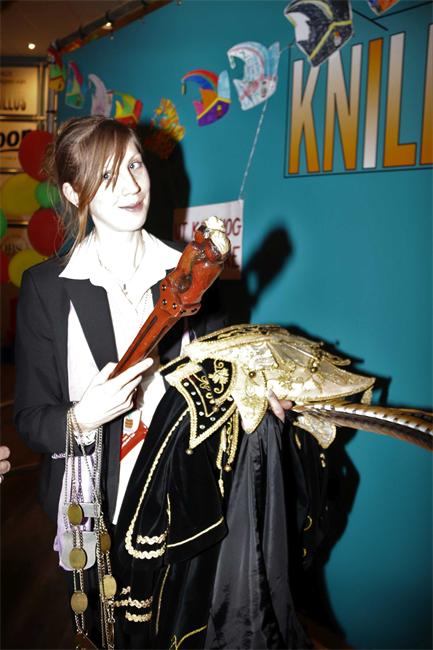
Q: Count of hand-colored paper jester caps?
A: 9